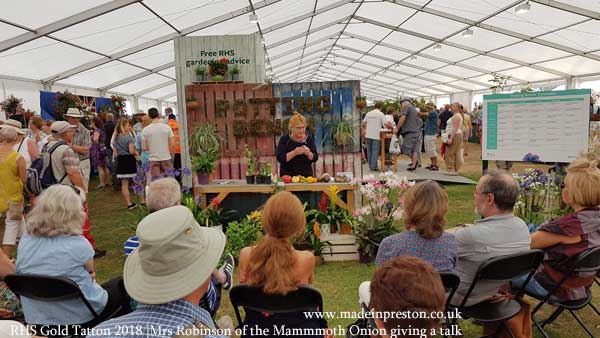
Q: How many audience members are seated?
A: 8